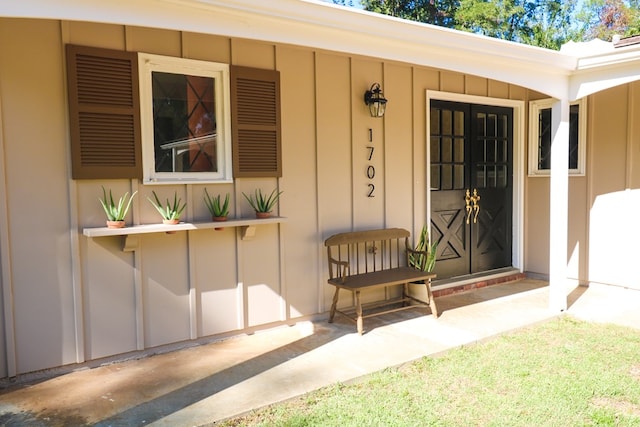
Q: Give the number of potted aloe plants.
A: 4